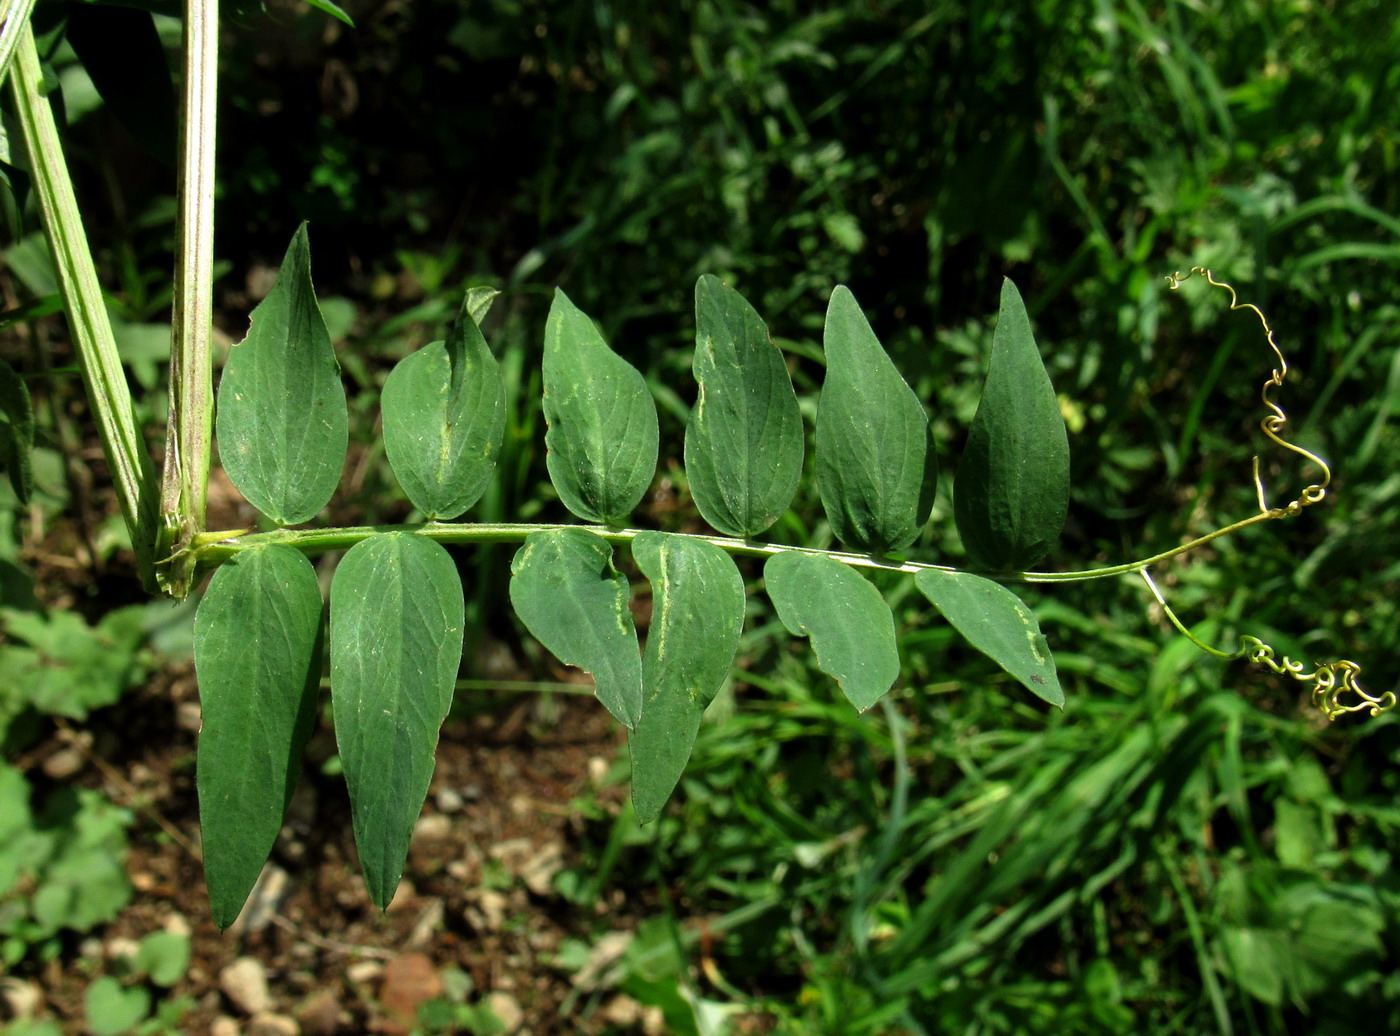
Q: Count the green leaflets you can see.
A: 12